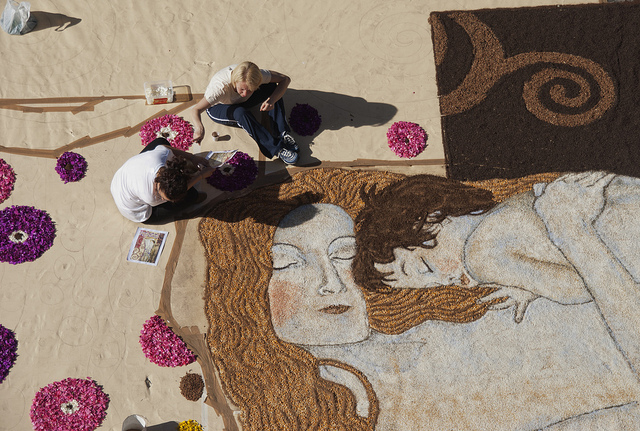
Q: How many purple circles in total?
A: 5